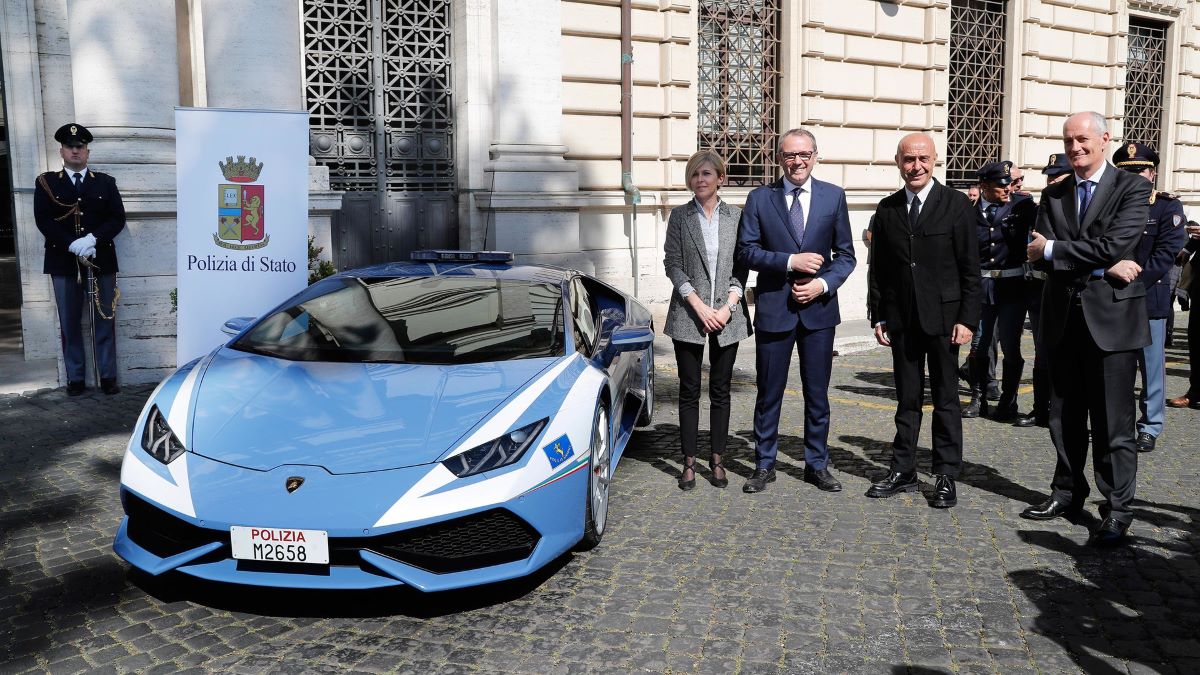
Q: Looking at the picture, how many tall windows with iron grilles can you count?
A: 3